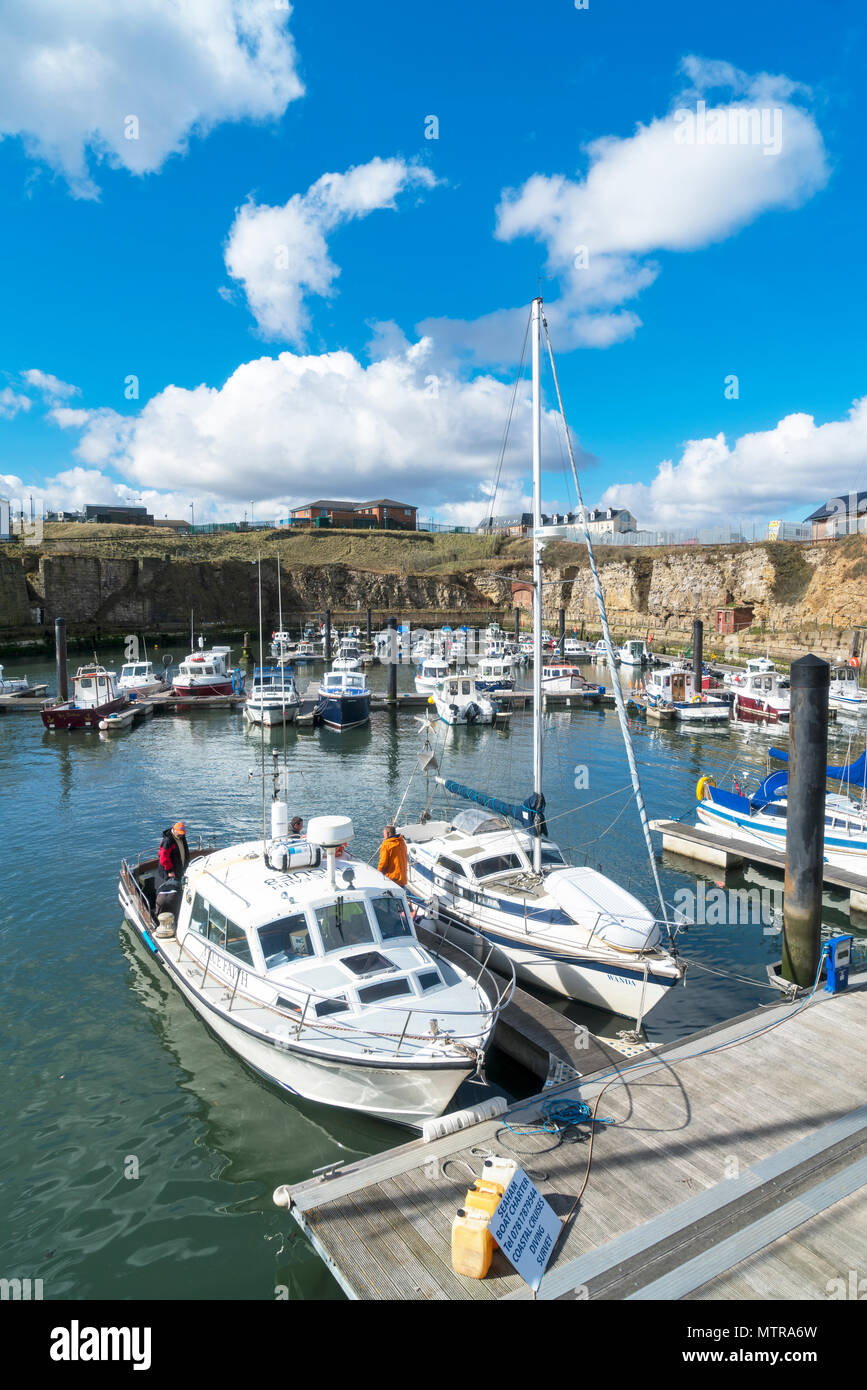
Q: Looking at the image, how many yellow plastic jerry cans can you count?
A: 2